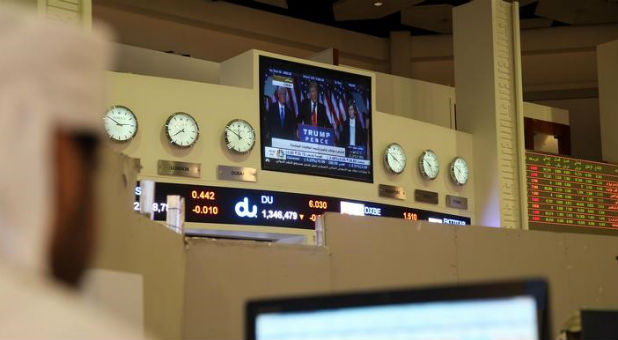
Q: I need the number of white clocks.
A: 6